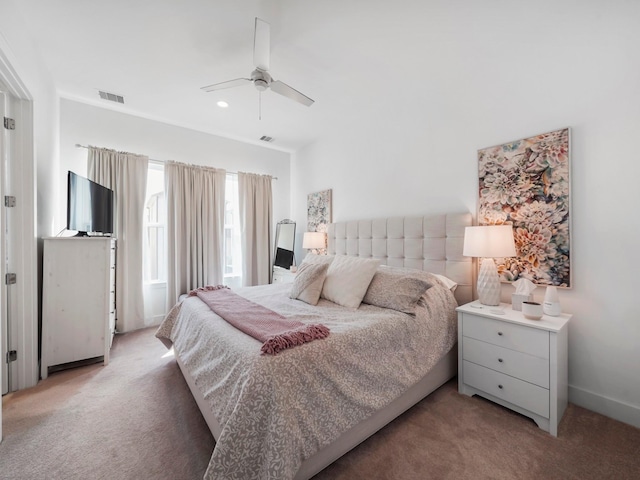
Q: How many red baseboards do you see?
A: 0